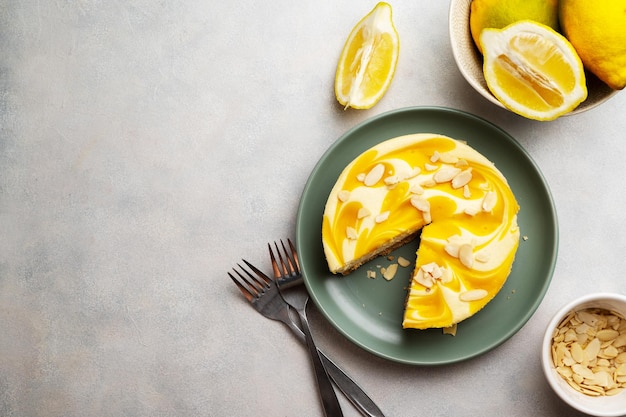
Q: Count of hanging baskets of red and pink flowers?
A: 0